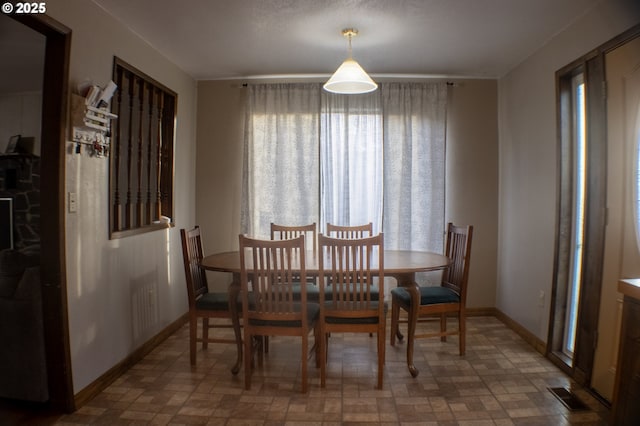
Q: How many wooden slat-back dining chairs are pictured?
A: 6